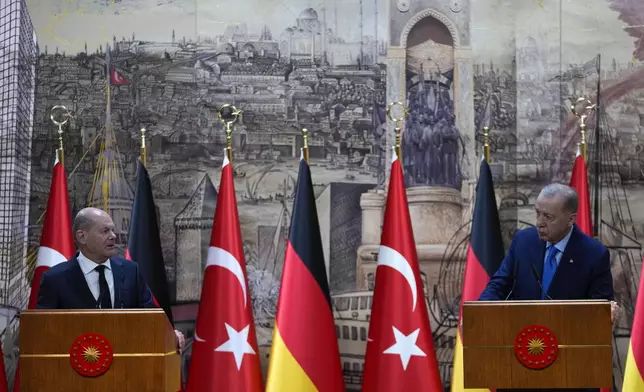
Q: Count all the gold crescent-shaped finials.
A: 4